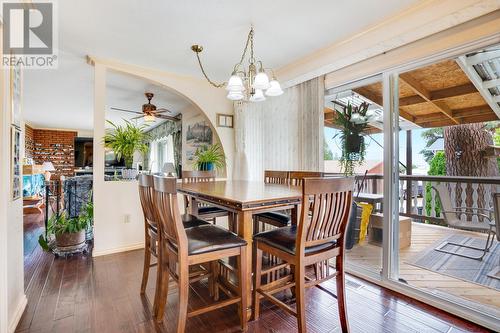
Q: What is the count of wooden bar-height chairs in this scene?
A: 6